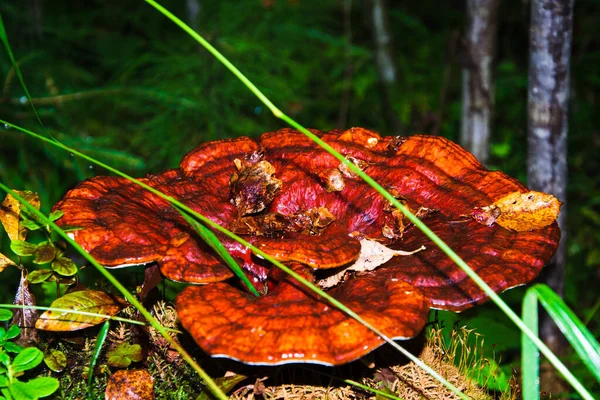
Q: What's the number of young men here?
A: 0